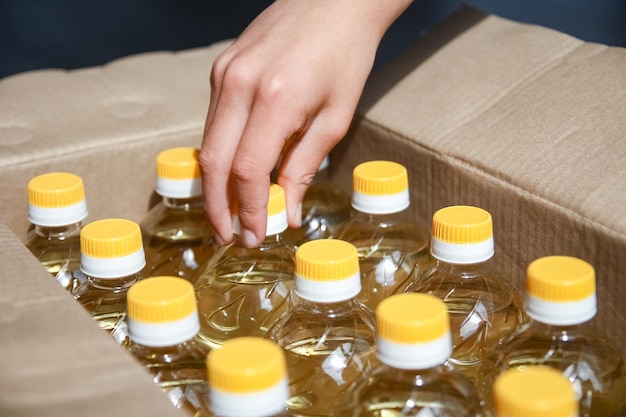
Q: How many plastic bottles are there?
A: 13